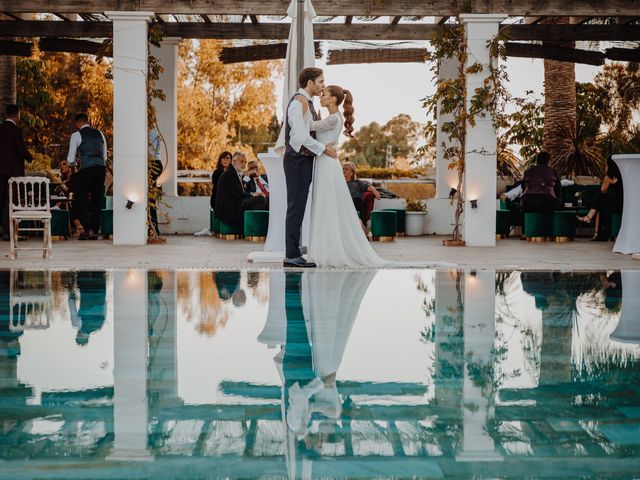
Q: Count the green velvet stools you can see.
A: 11